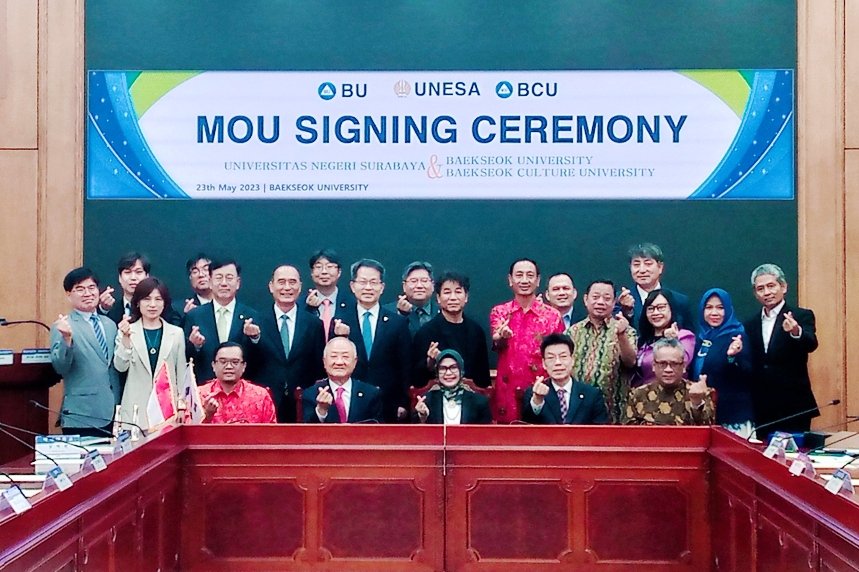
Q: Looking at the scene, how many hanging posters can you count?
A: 1